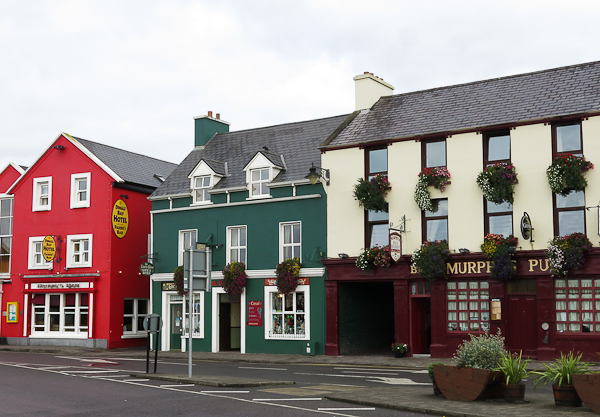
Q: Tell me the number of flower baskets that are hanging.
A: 11